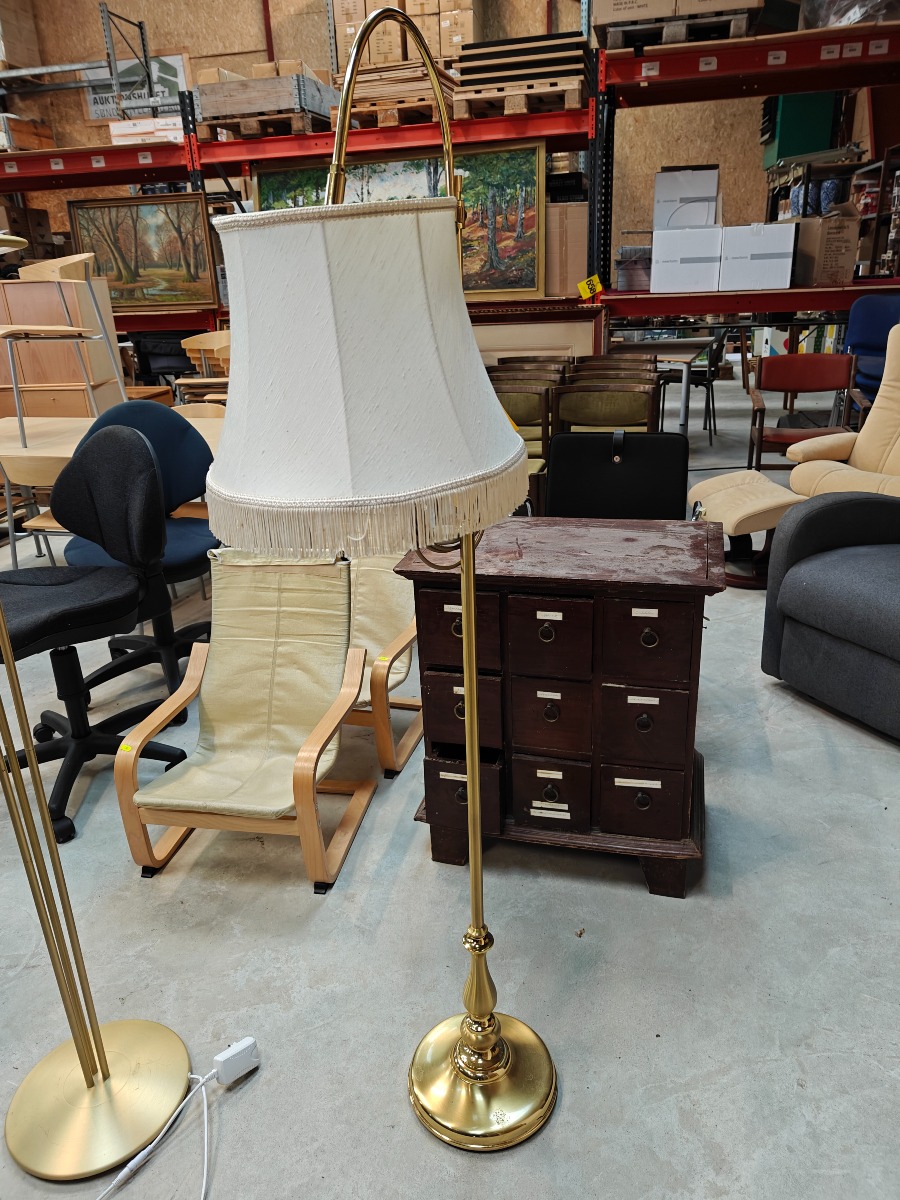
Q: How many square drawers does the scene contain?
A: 9